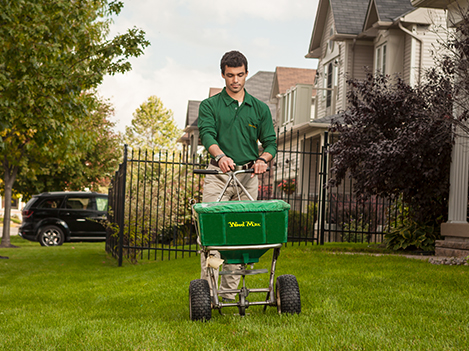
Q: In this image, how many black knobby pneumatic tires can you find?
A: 2